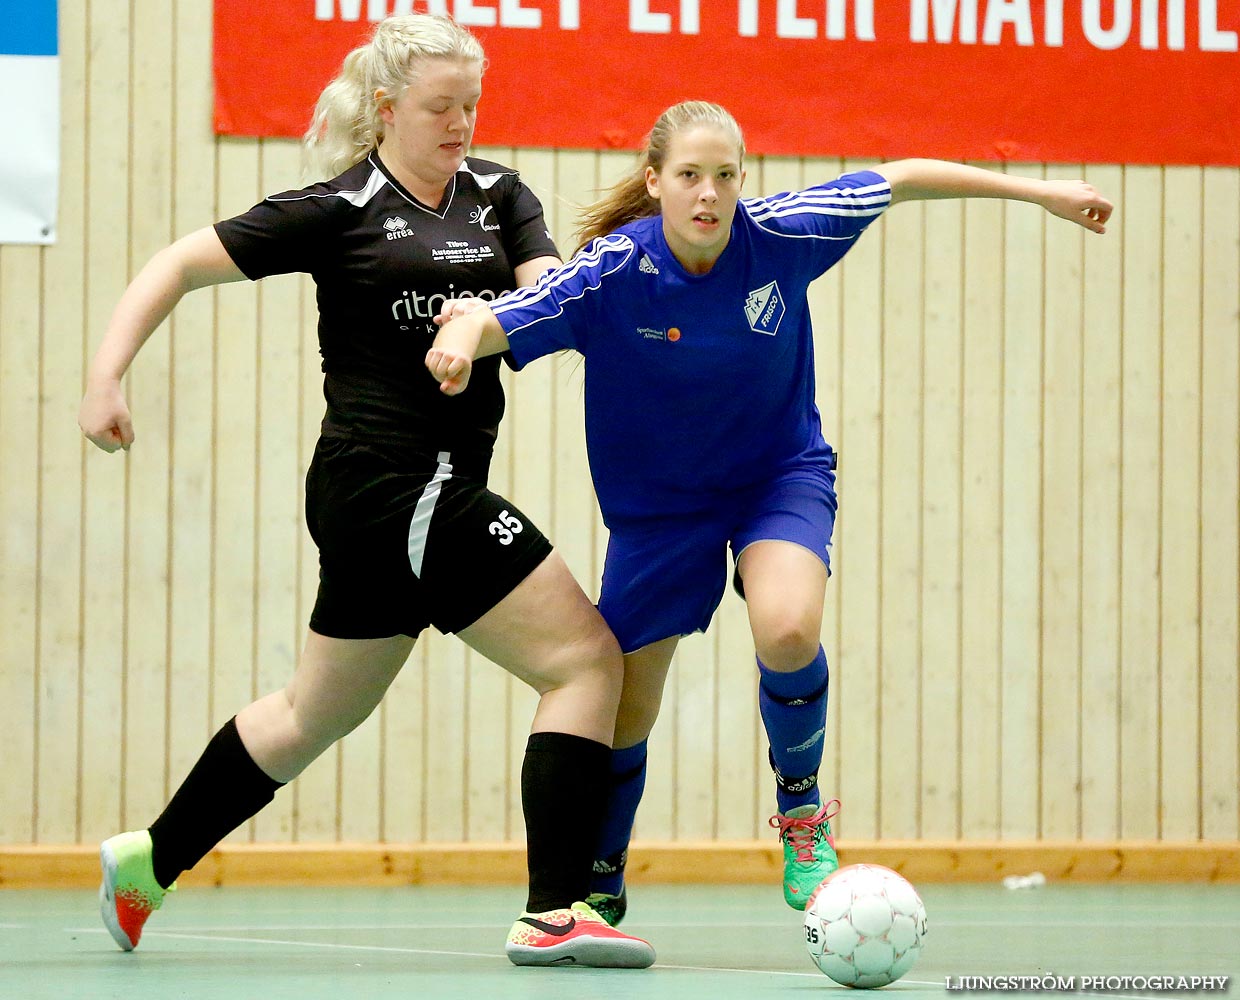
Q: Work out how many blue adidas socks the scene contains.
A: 2